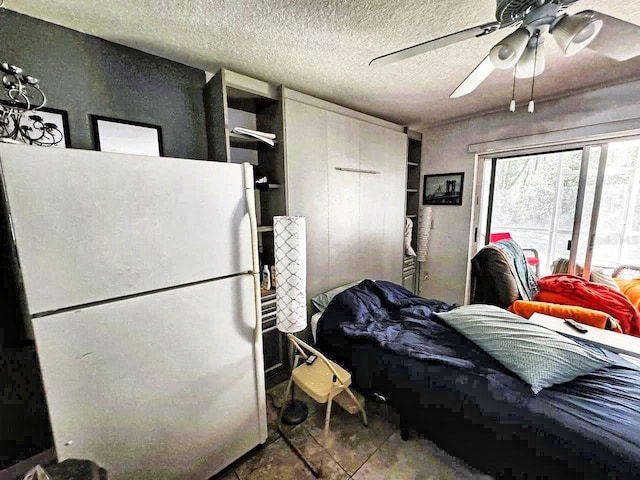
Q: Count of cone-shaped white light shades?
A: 3